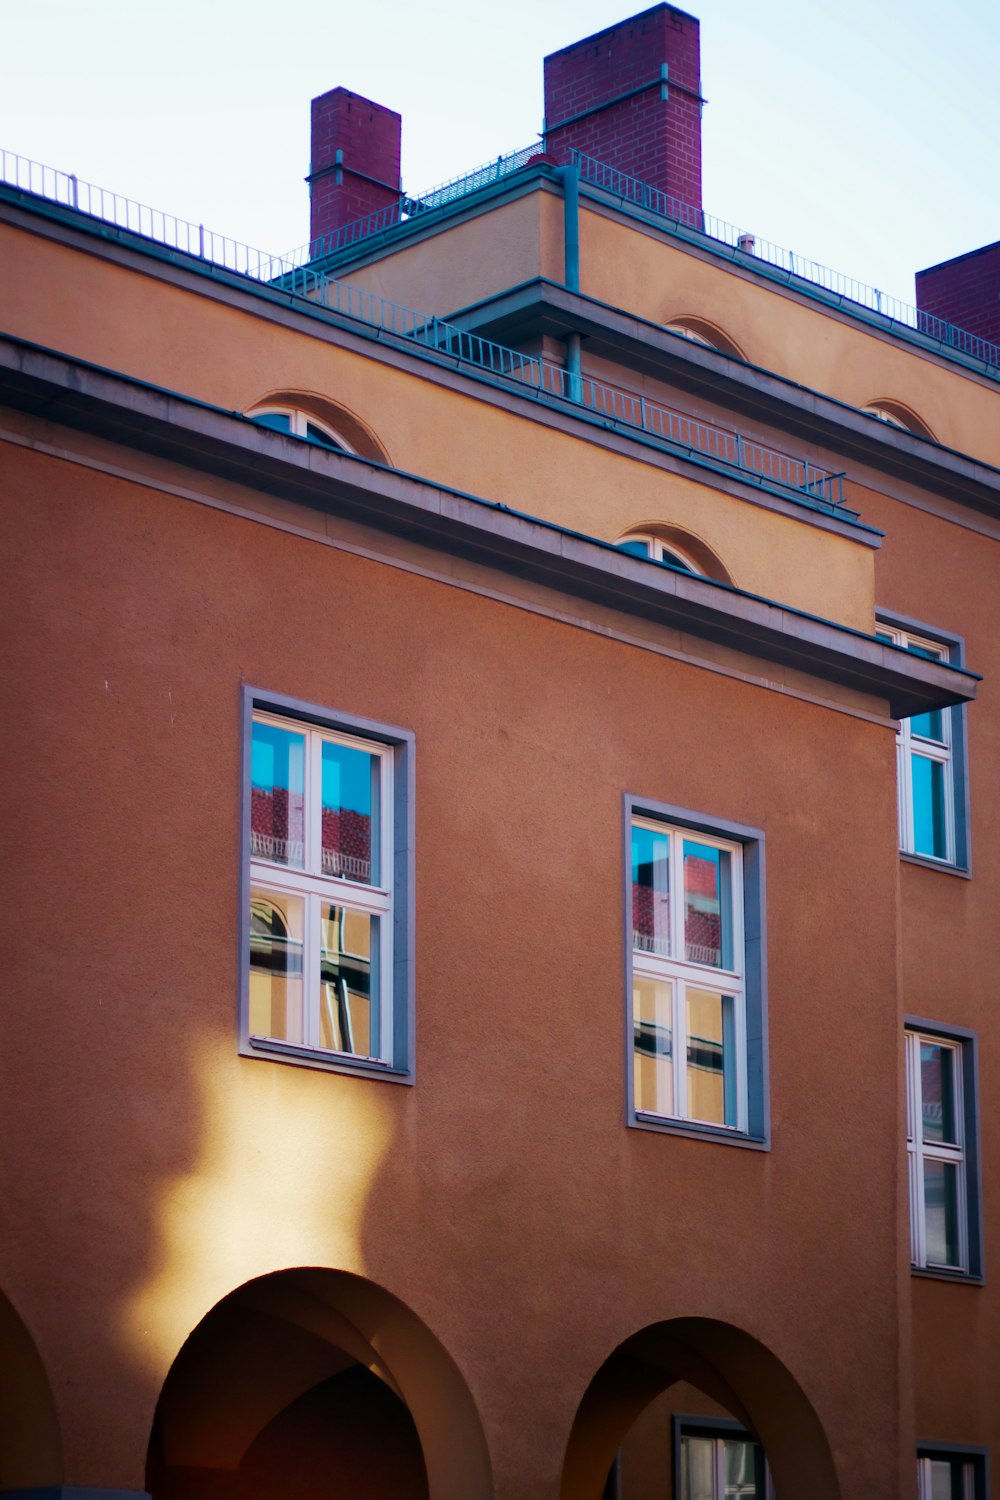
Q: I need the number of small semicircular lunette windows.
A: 4